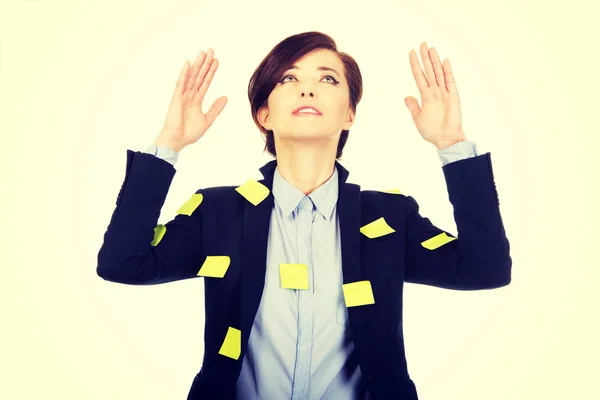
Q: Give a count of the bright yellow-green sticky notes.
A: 10